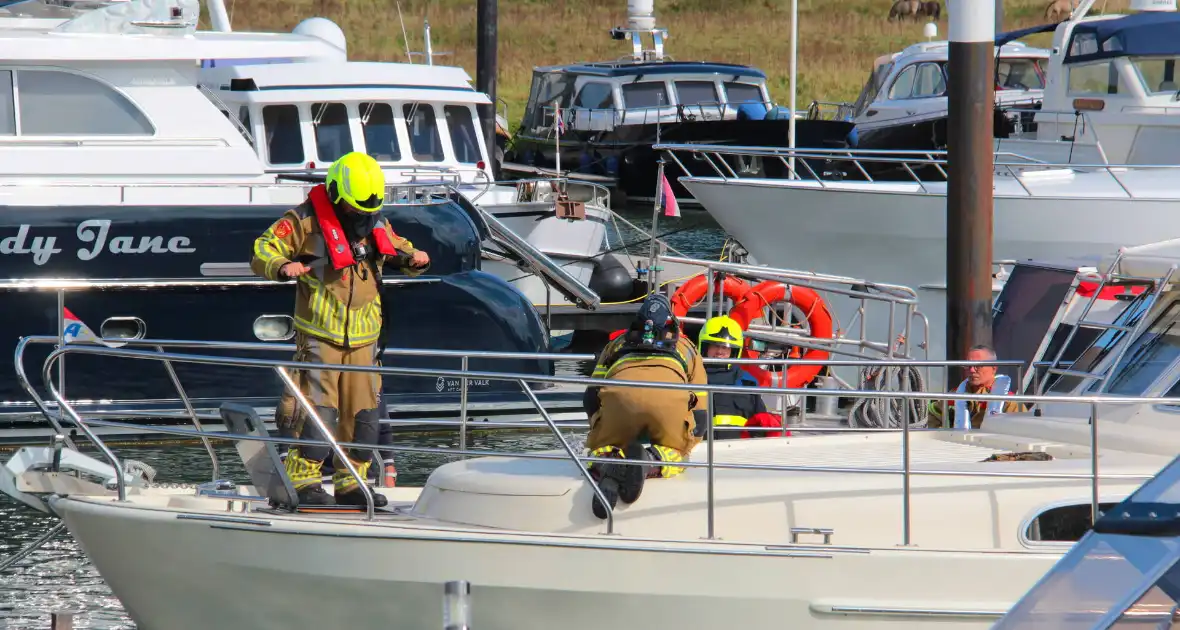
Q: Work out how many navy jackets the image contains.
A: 1